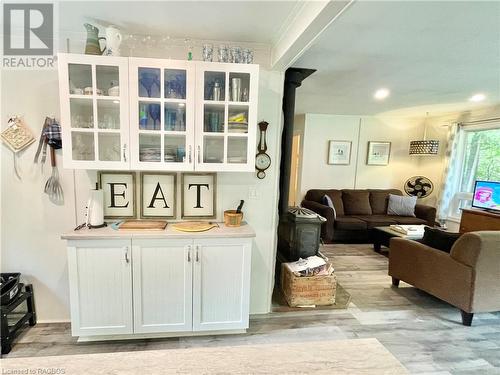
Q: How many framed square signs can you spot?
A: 3